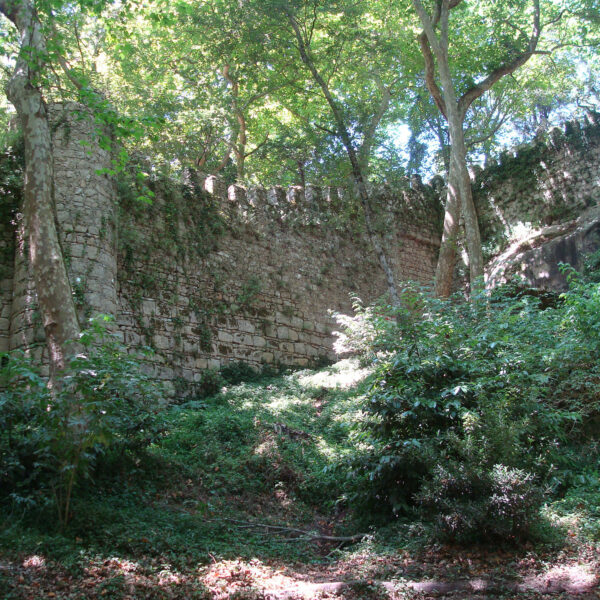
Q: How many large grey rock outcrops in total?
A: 1